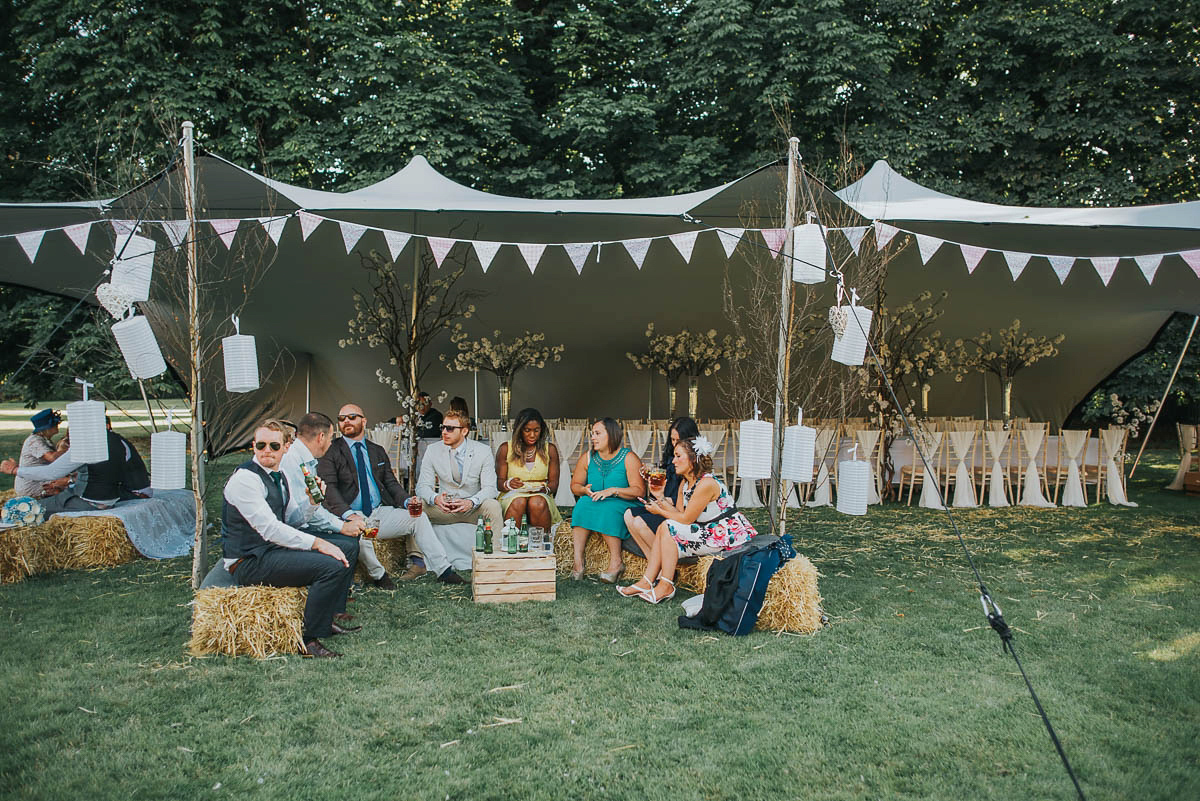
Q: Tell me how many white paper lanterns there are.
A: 10